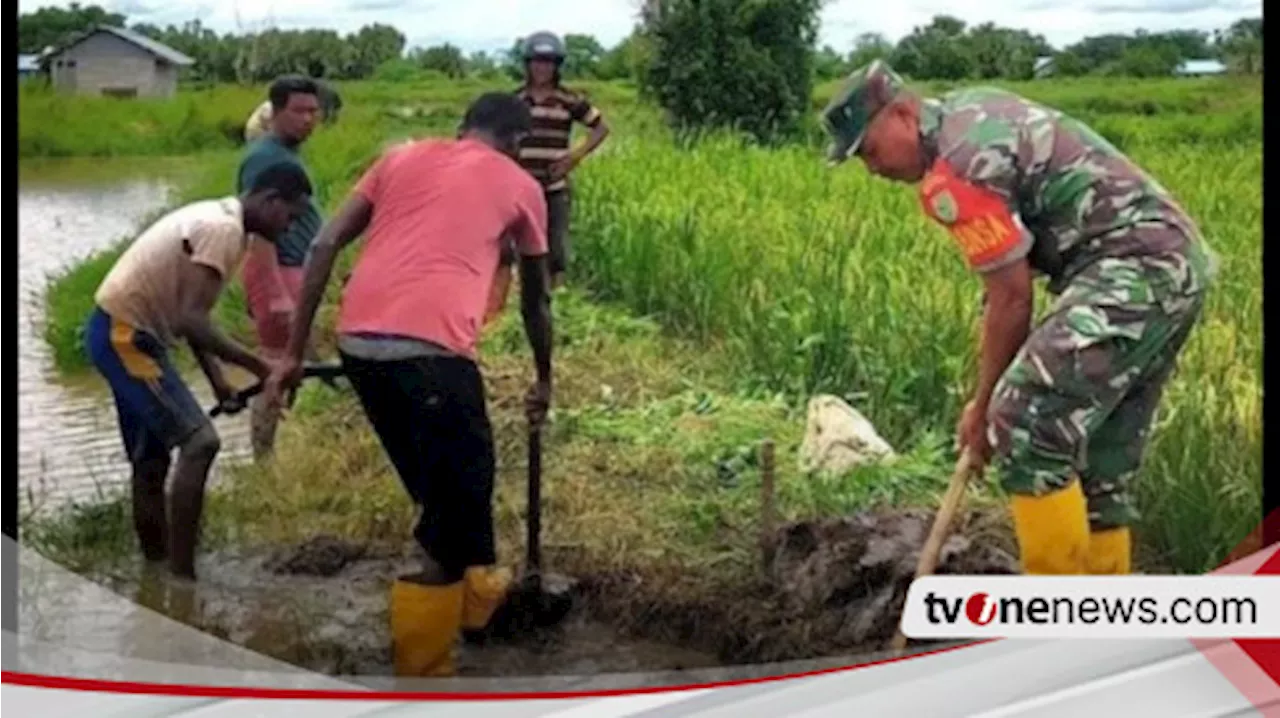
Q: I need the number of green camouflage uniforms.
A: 1